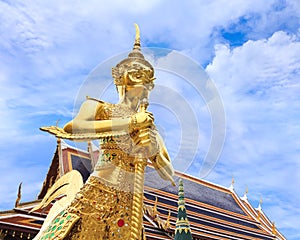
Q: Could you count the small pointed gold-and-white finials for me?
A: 3